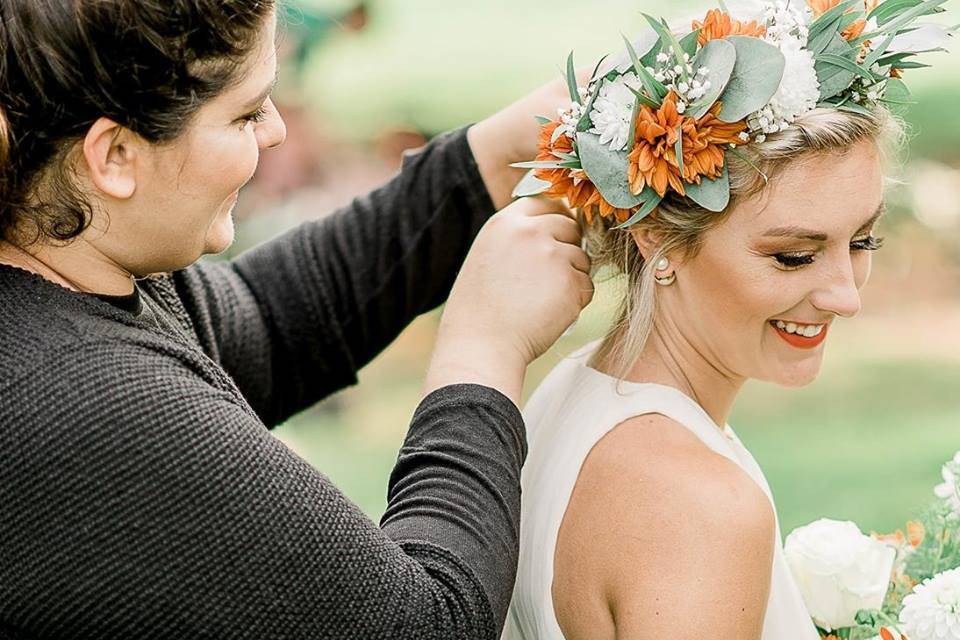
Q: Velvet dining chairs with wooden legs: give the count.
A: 0